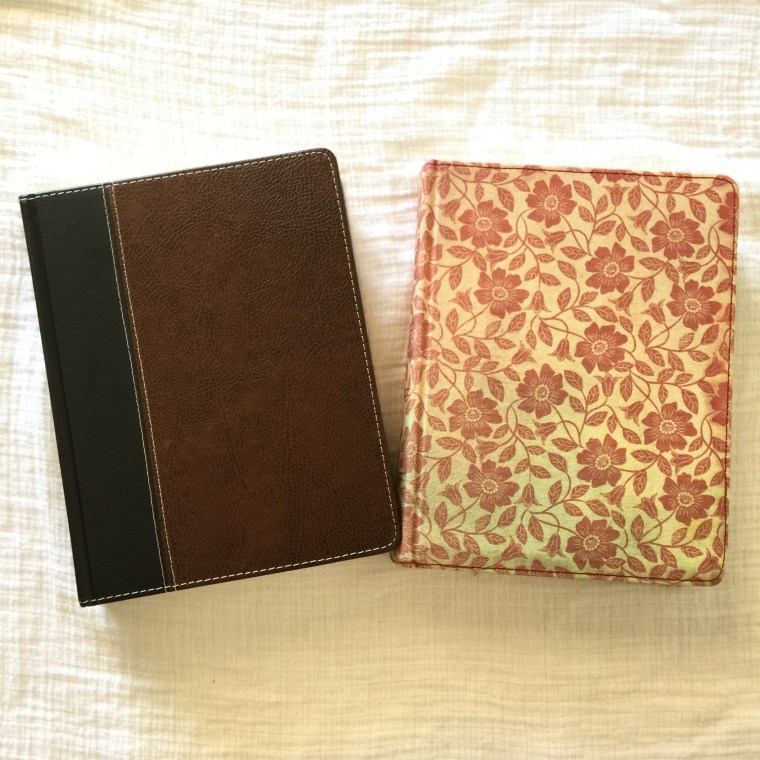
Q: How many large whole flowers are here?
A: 14